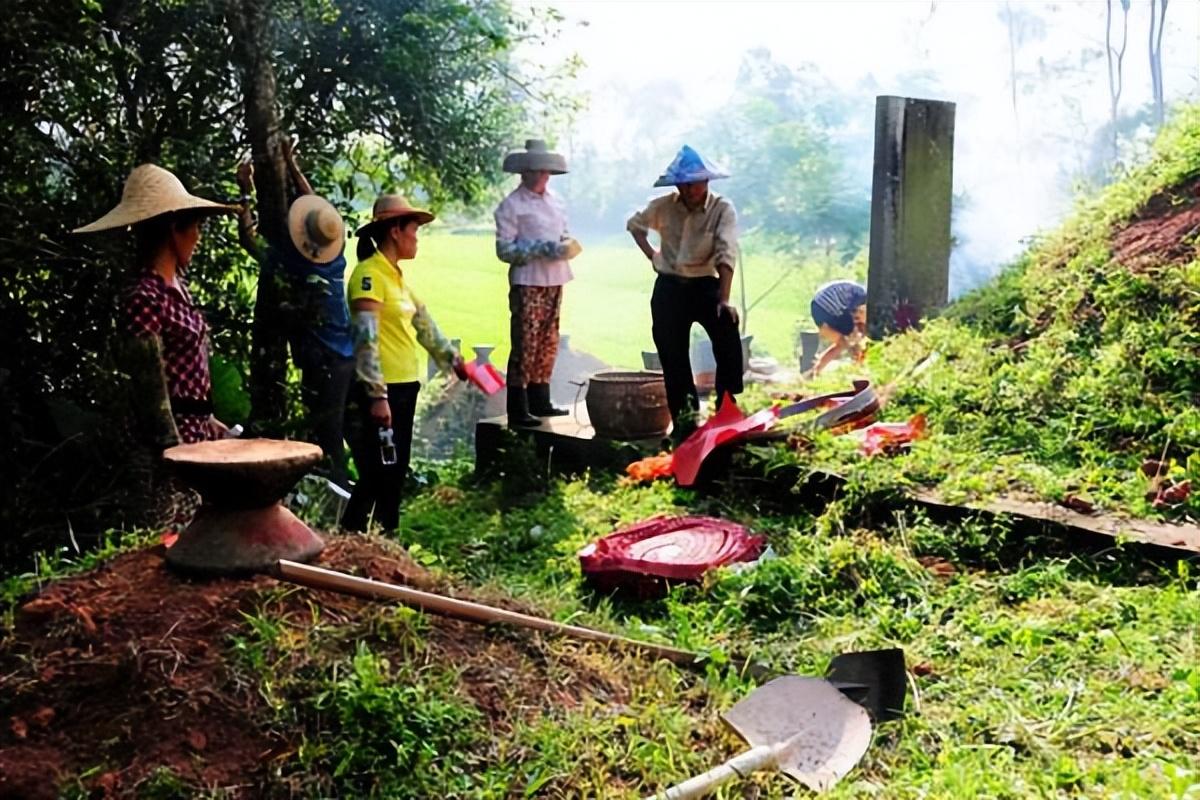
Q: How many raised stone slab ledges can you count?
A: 2